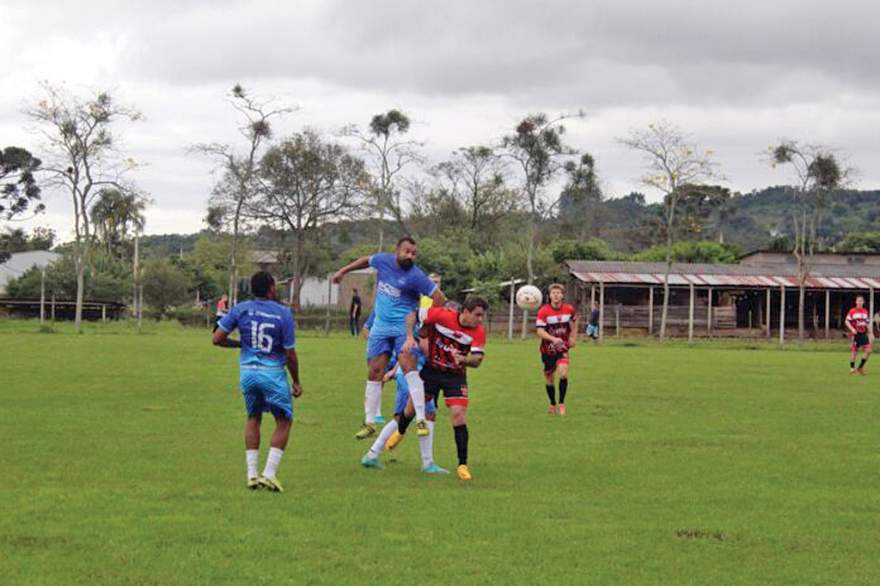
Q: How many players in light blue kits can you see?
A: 3